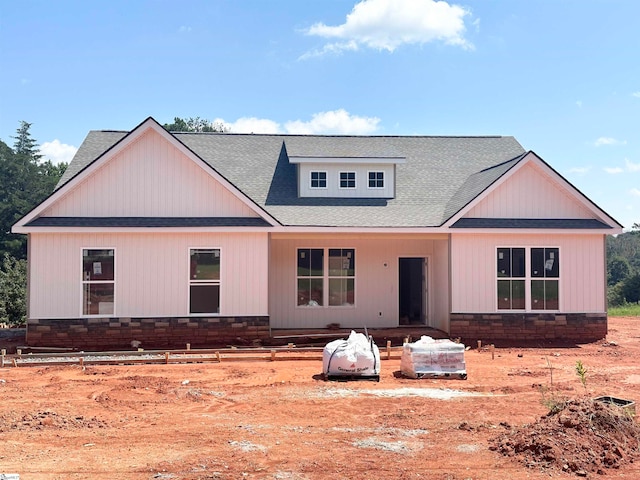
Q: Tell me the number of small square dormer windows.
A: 3